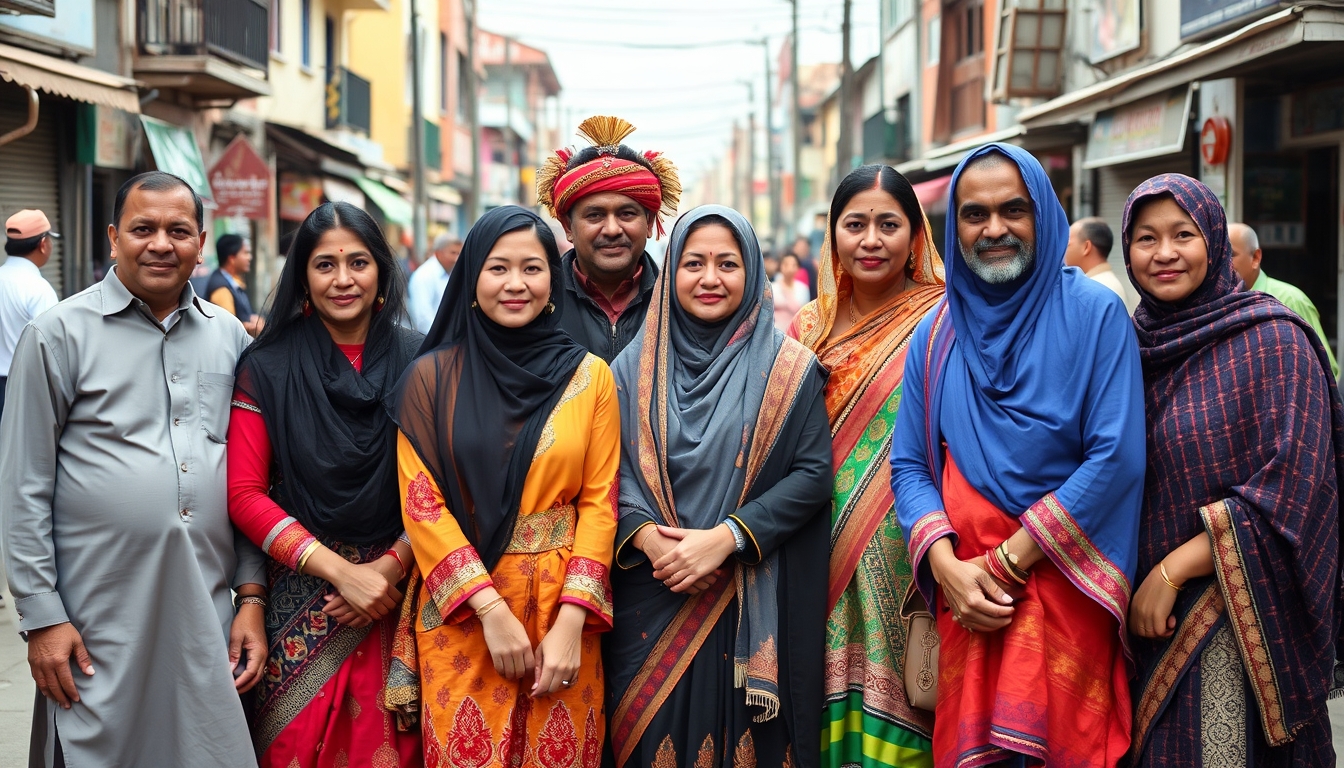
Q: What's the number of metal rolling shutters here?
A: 2